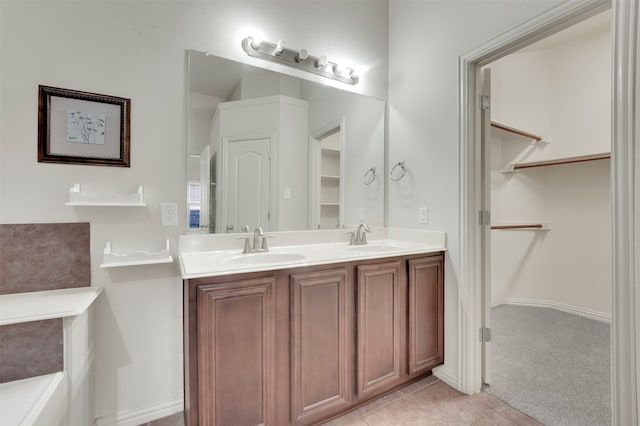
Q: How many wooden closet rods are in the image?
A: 3